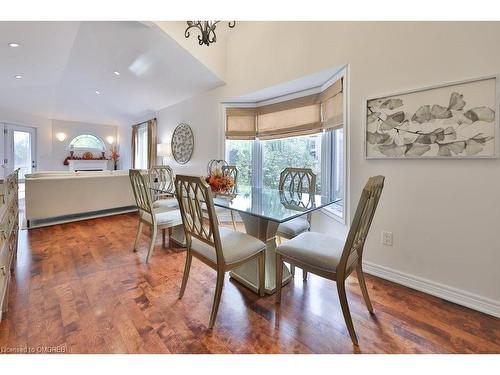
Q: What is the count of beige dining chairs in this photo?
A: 6